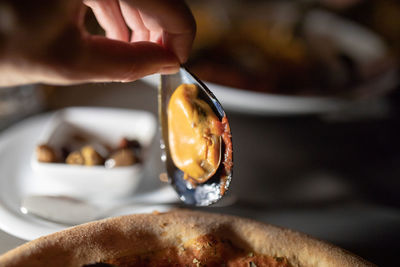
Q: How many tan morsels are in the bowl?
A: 4